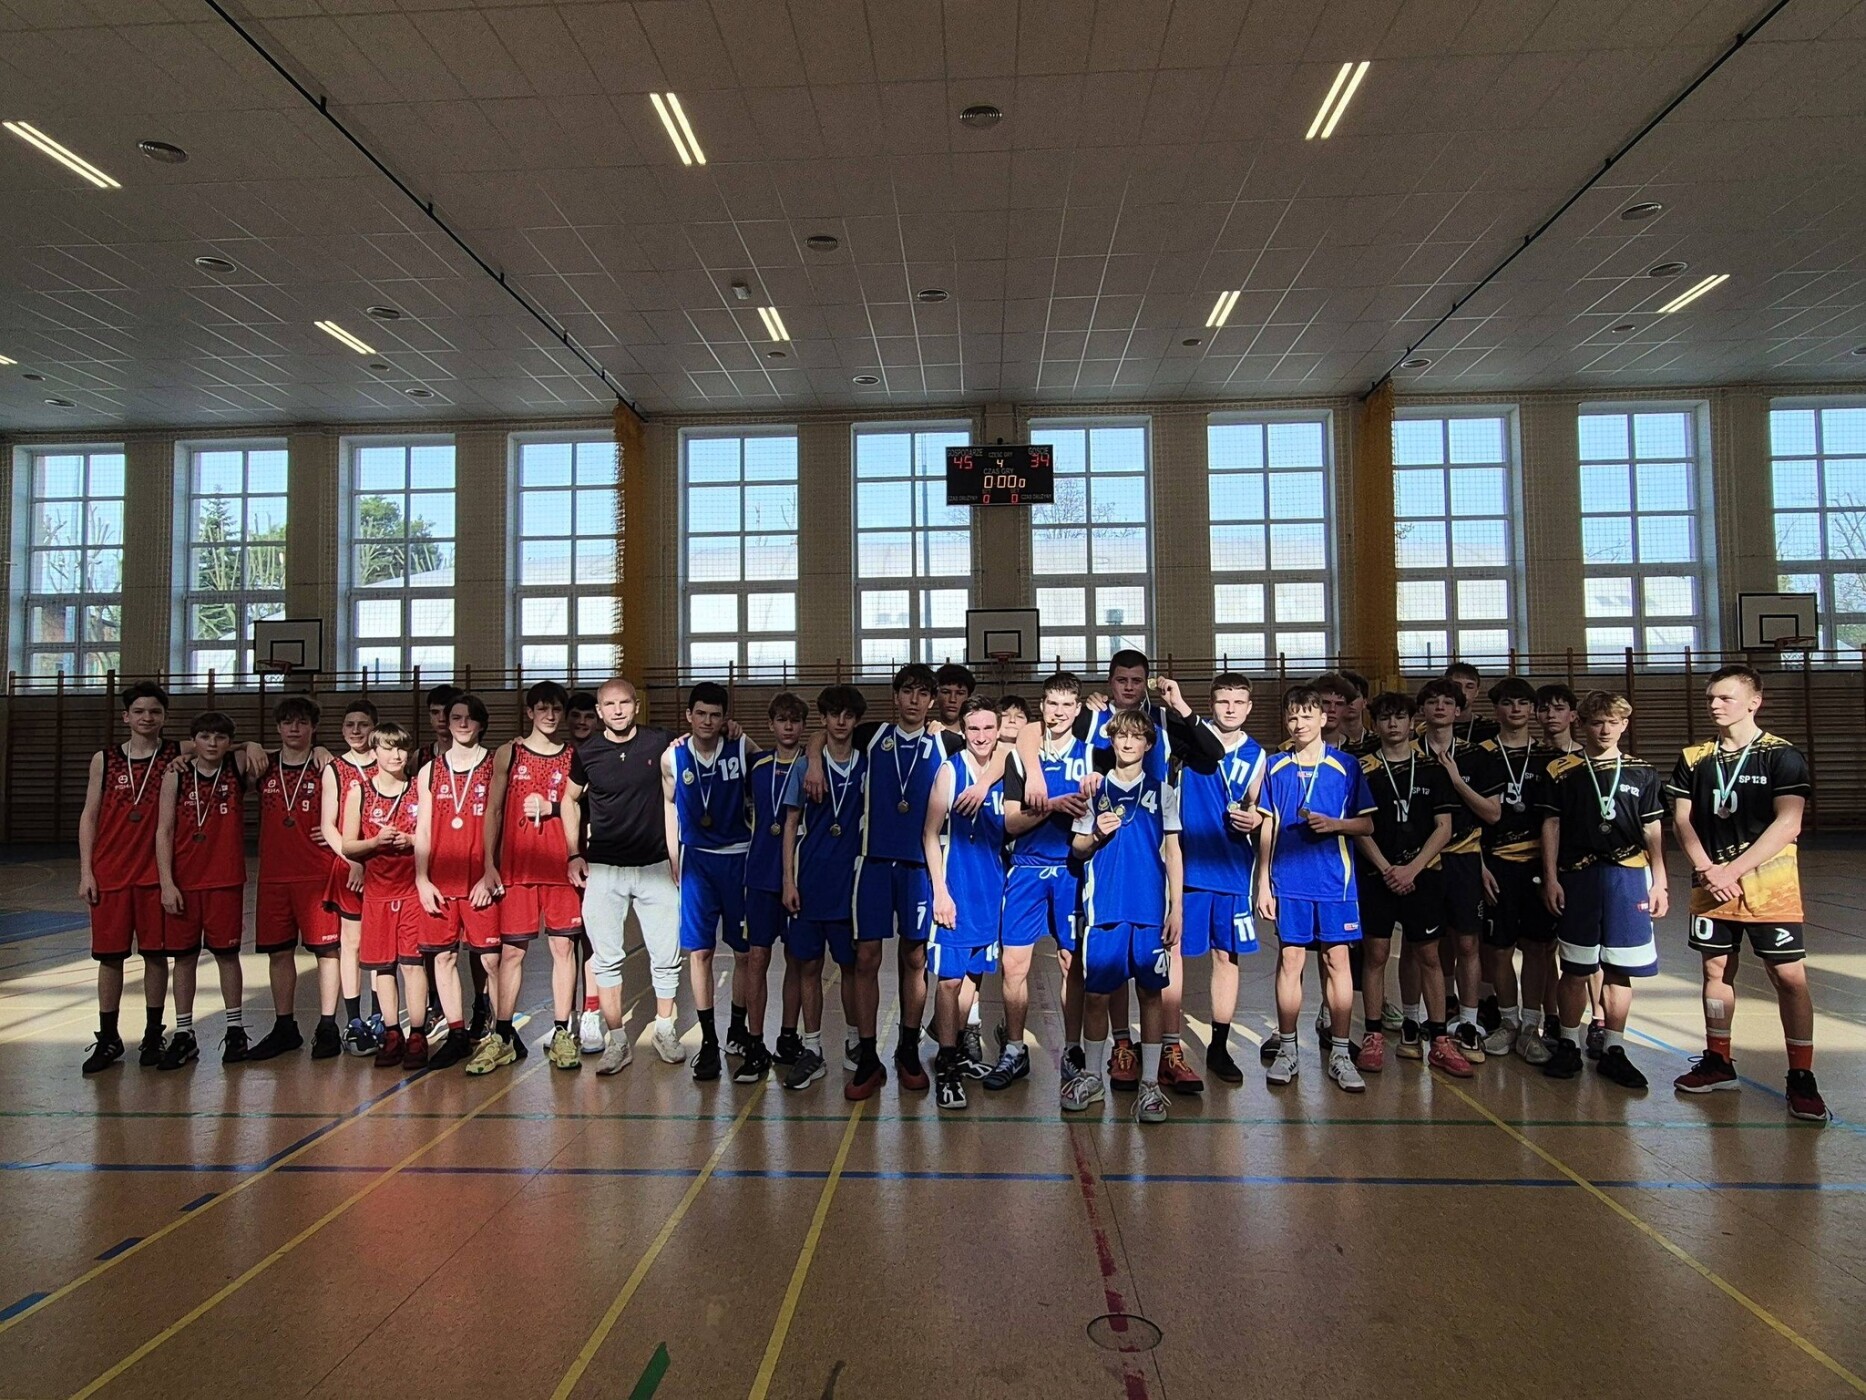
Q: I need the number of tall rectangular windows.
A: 11